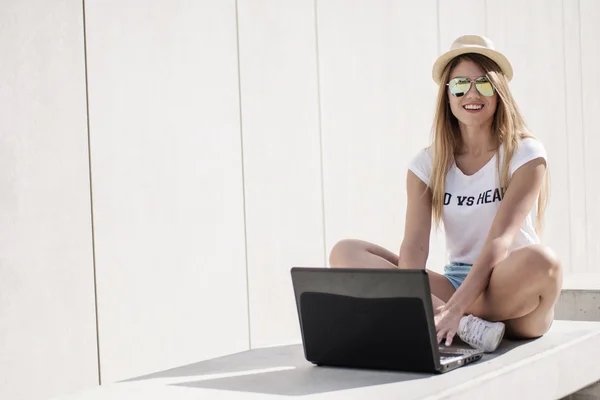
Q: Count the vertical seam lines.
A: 7